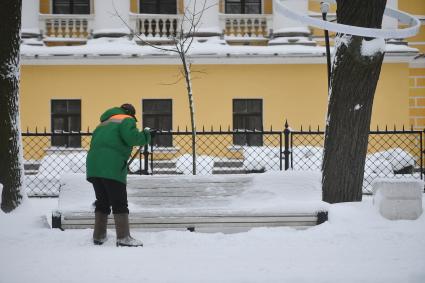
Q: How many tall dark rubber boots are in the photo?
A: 2